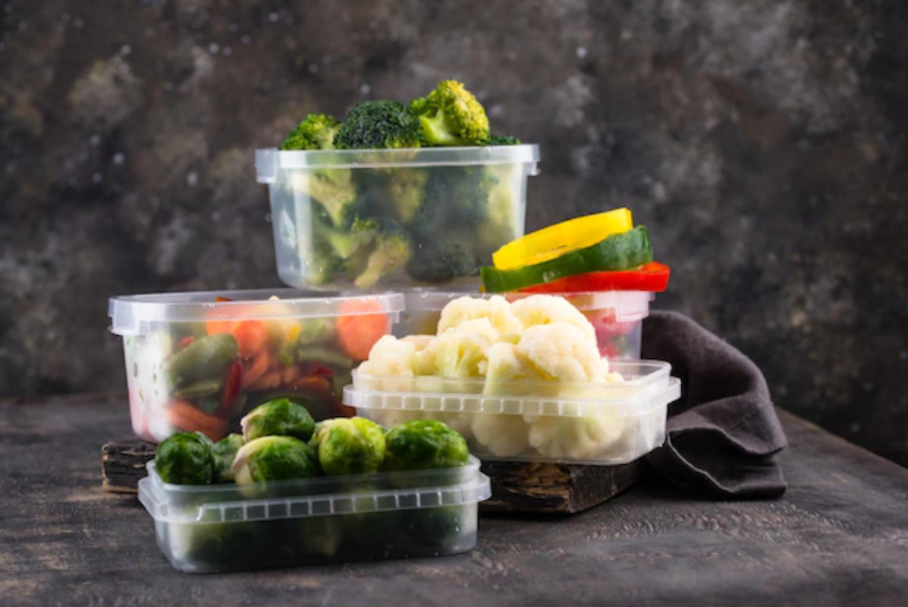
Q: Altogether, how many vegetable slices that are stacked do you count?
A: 3